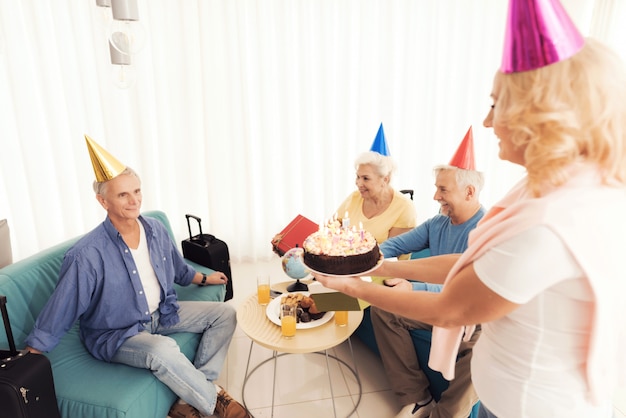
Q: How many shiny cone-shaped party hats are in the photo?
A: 4